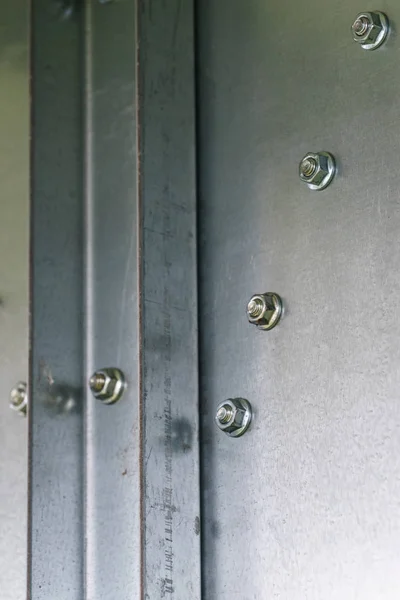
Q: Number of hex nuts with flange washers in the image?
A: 6